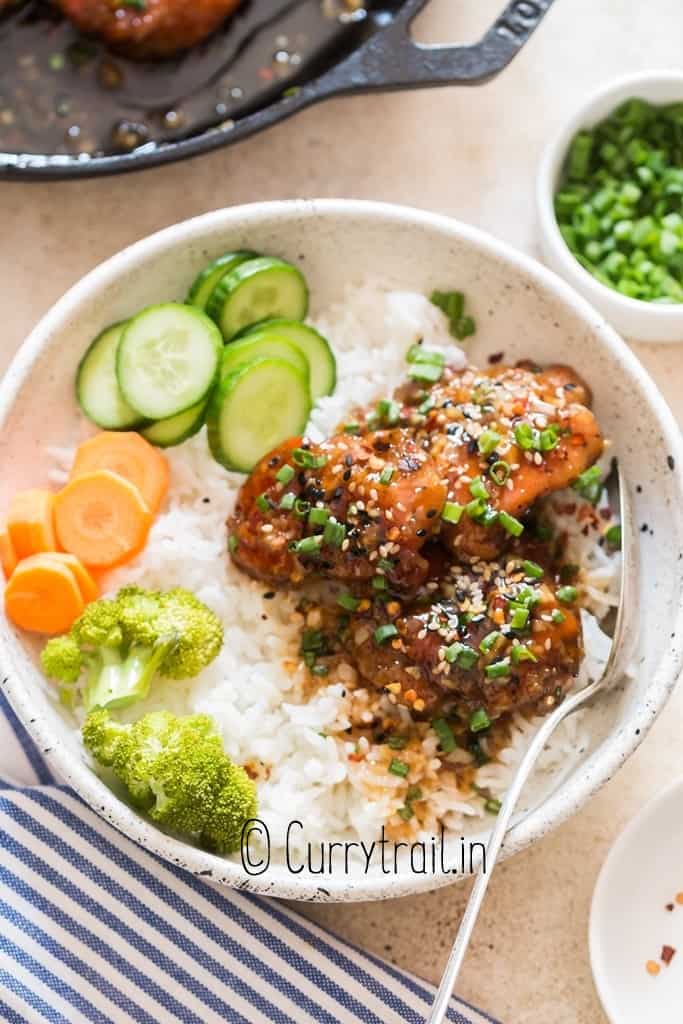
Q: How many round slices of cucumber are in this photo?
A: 8